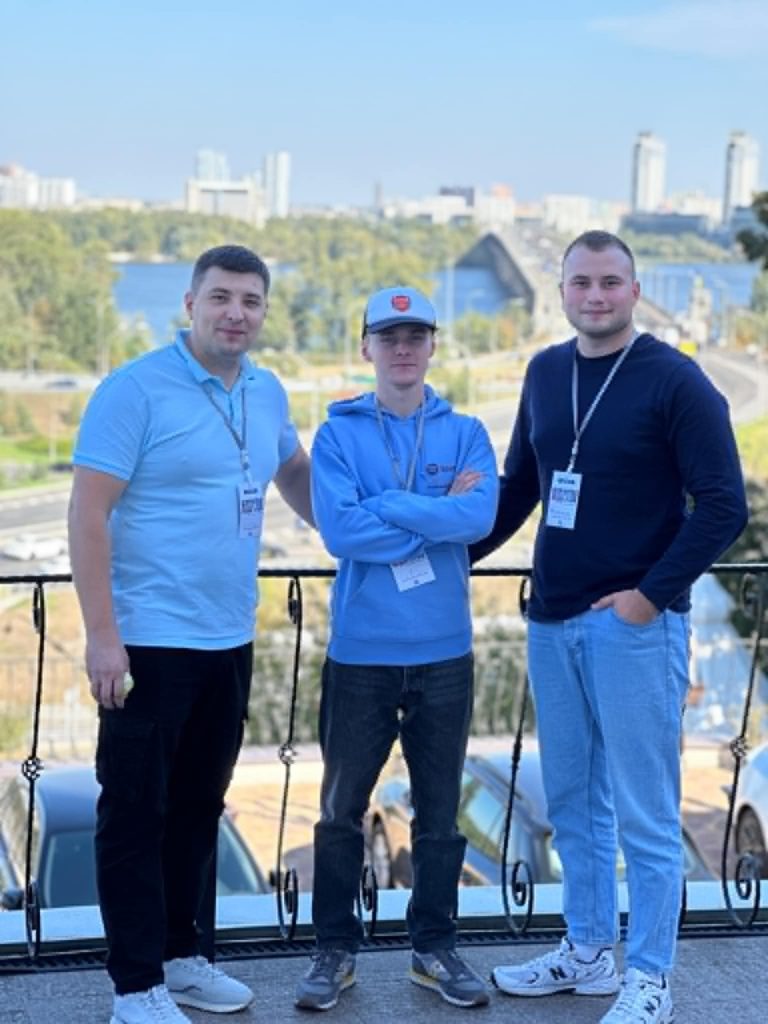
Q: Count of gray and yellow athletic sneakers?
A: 2